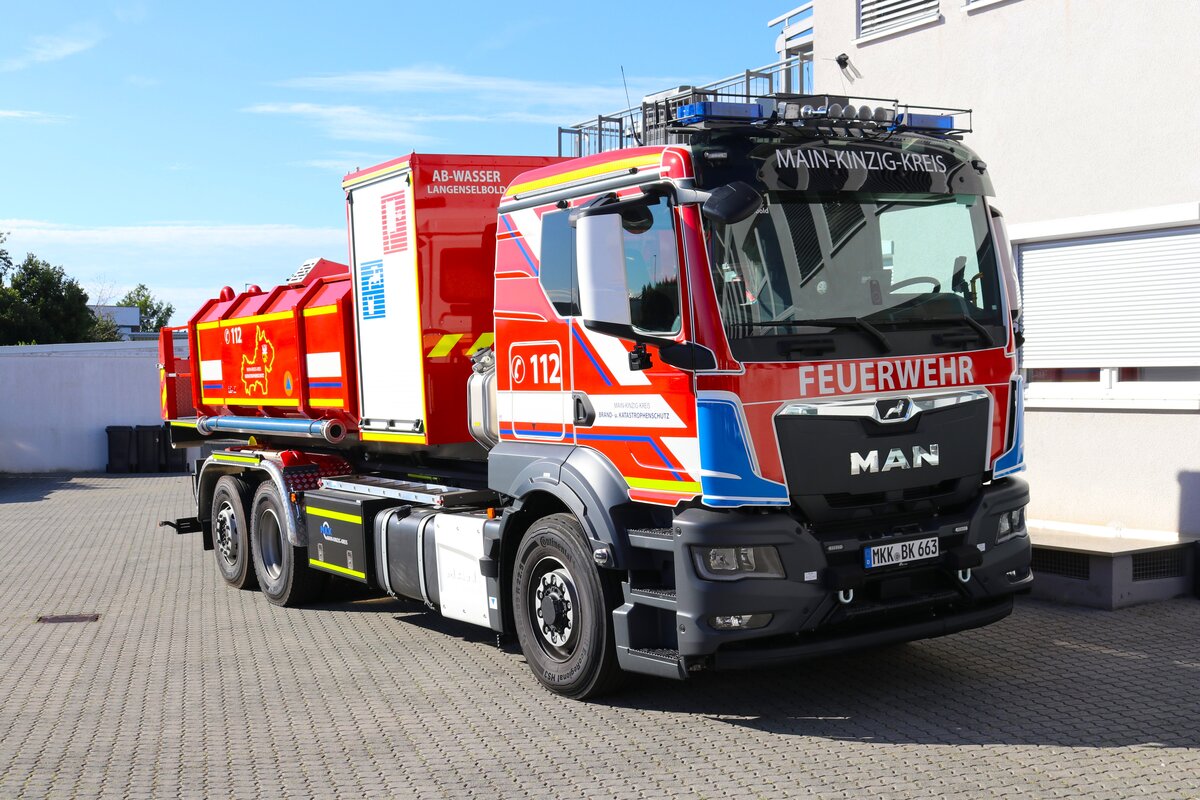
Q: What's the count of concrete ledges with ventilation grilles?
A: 1